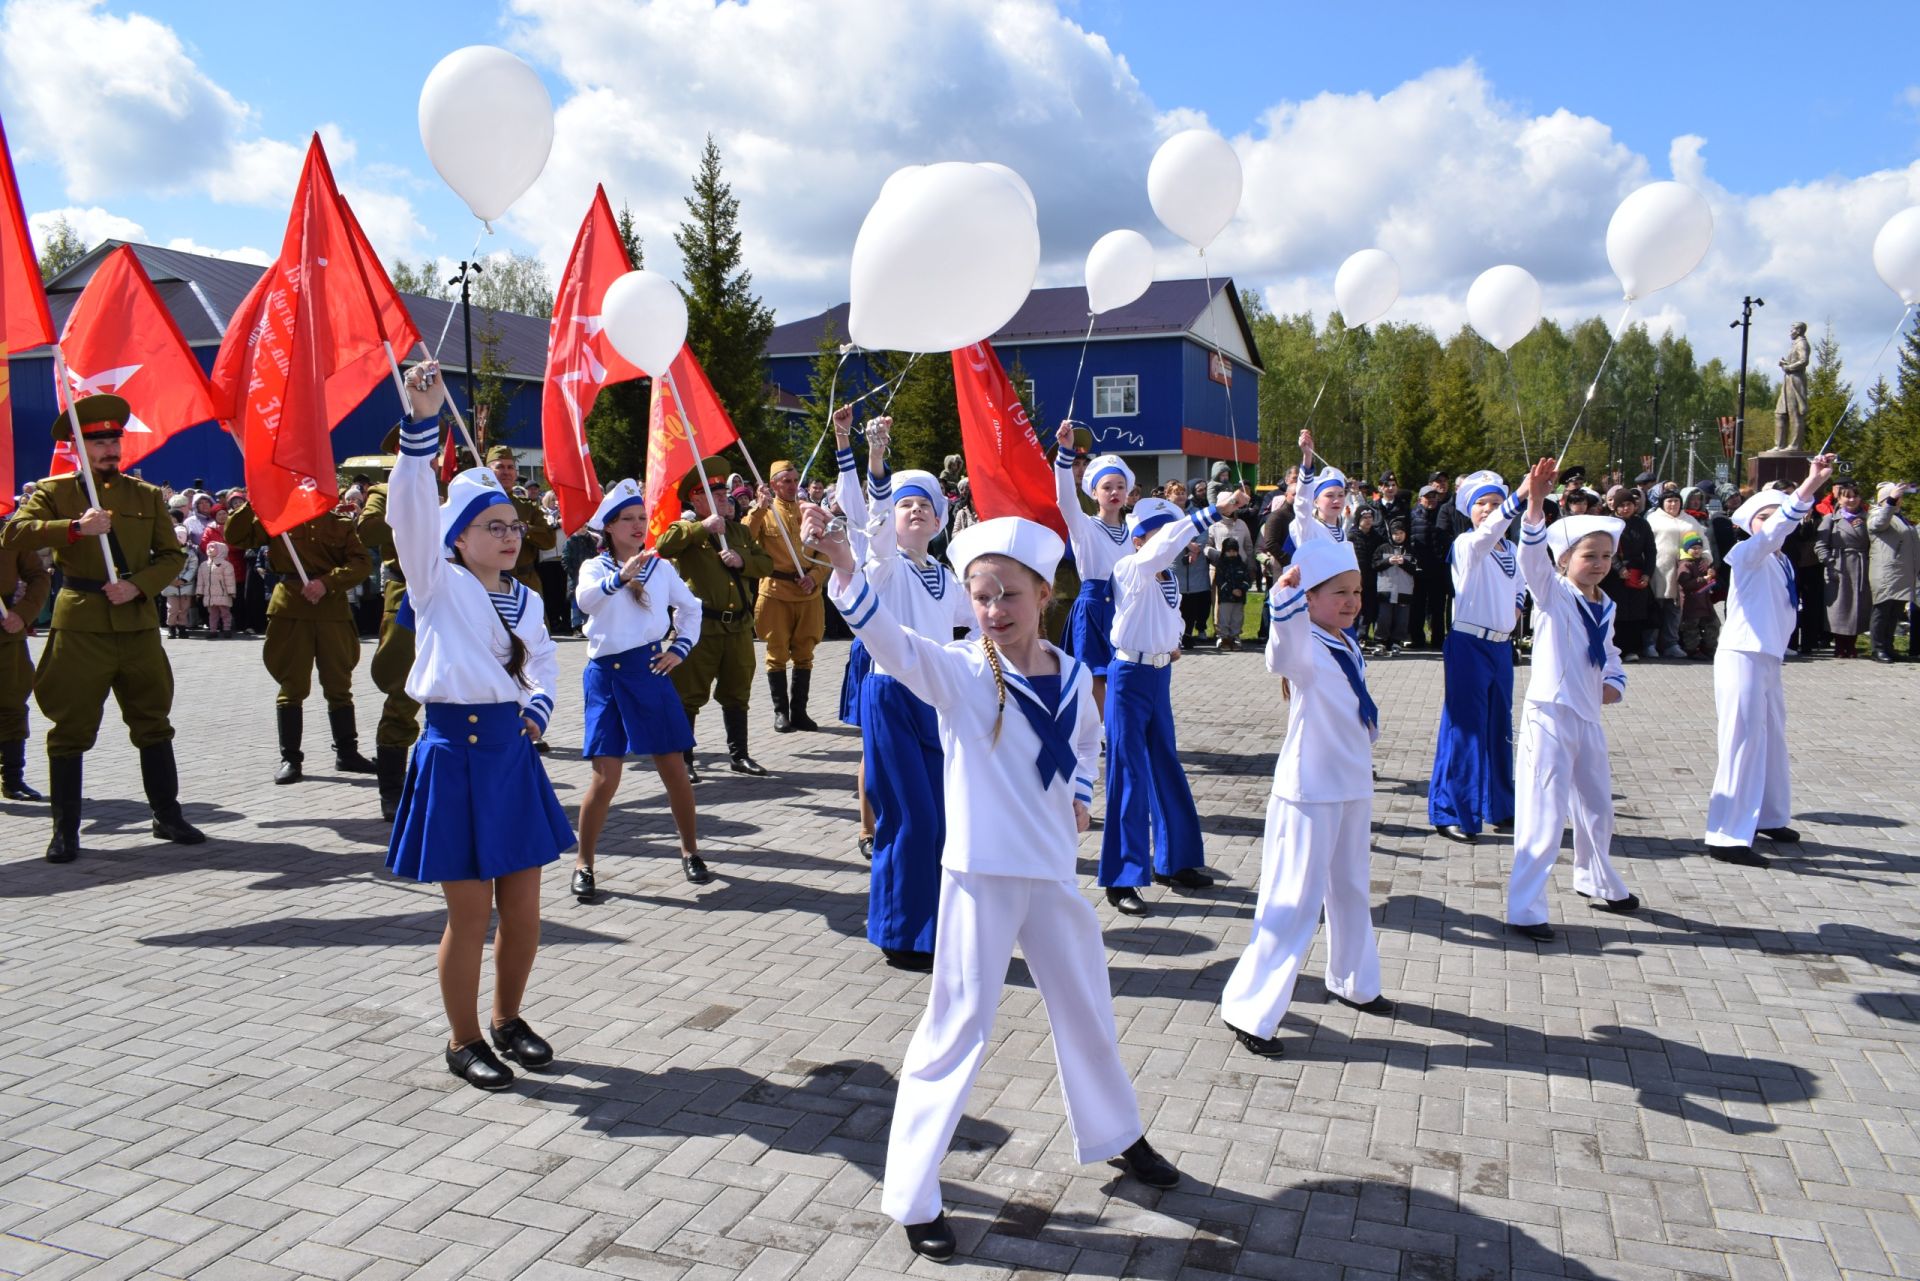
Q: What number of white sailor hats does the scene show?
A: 11